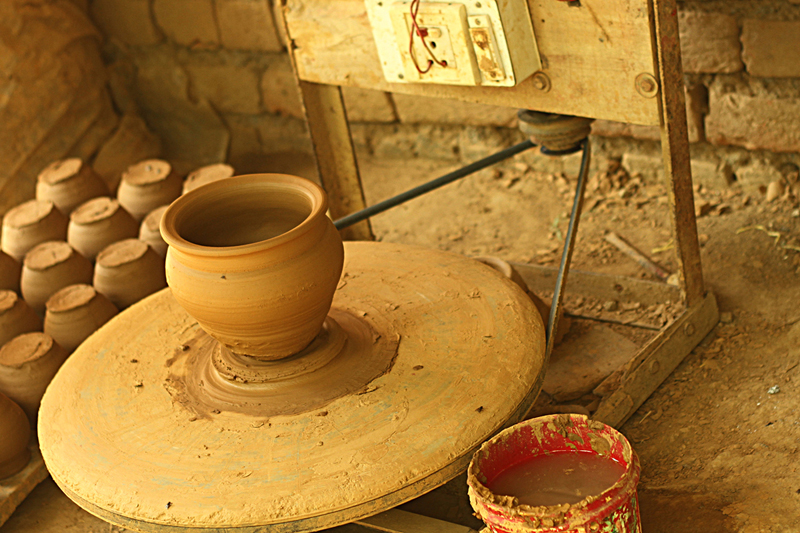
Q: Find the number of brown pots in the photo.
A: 14